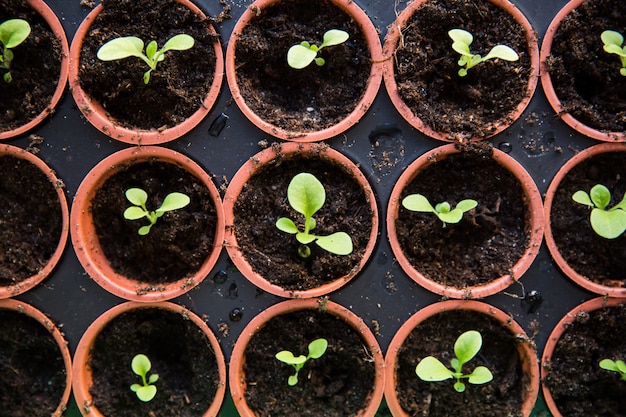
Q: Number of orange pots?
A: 15